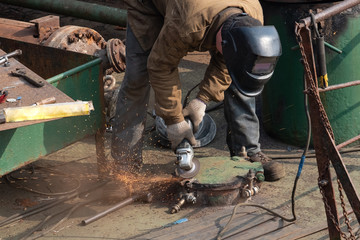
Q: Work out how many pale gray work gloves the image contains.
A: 2